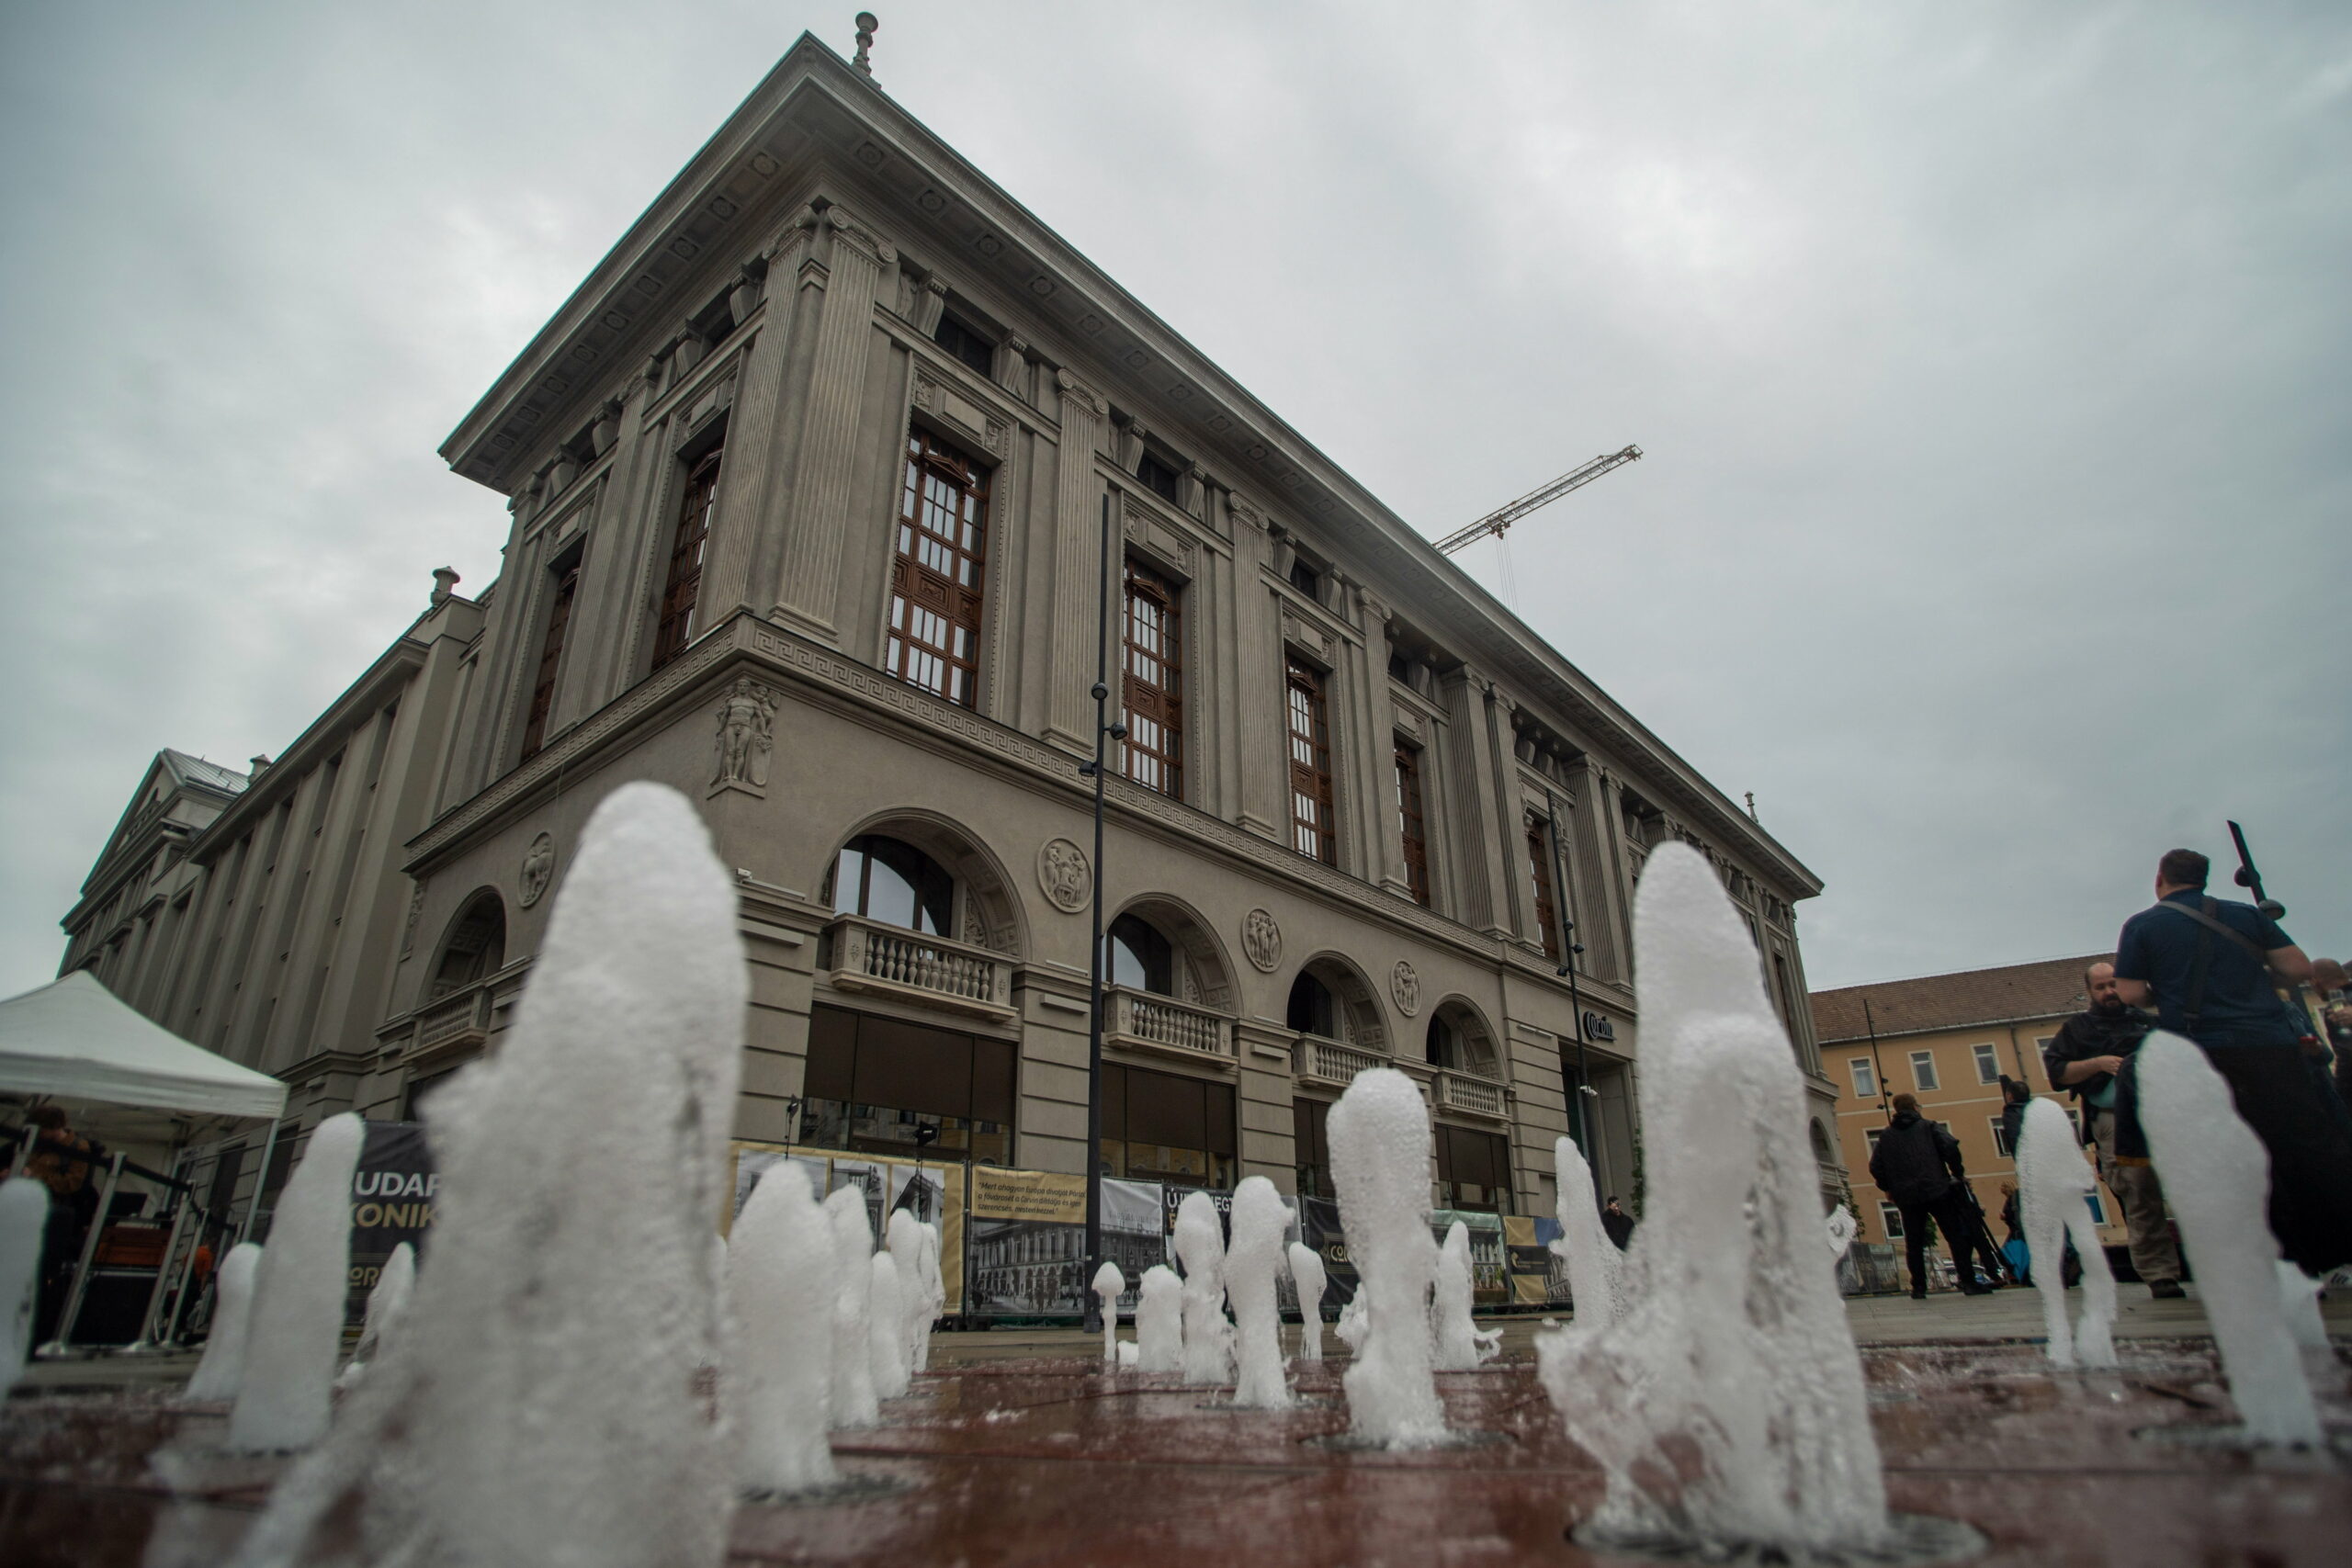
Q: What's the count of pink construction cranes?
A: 0